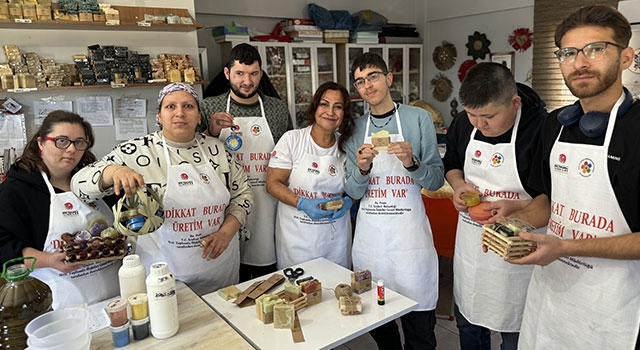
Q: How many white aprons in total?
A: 7